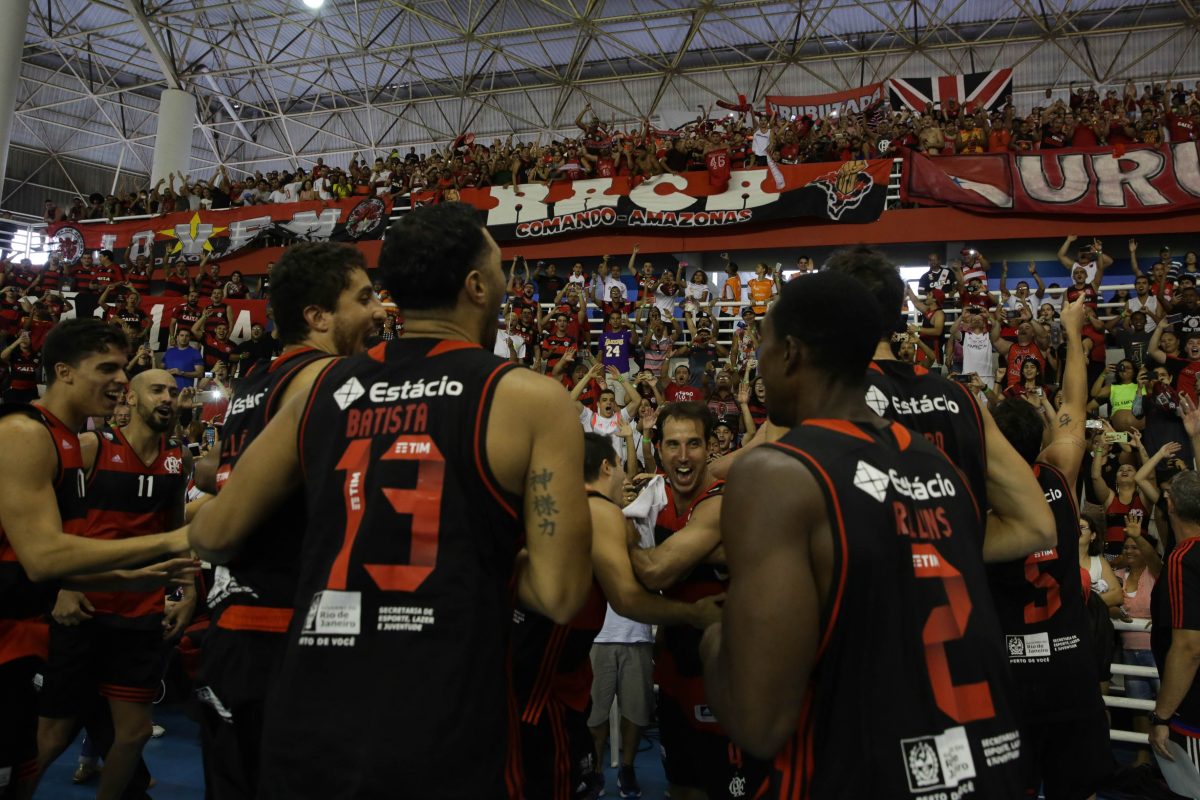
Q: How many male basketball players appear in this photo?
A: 9